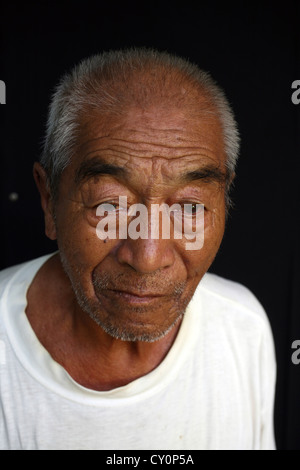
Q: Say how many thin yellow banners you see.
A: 0